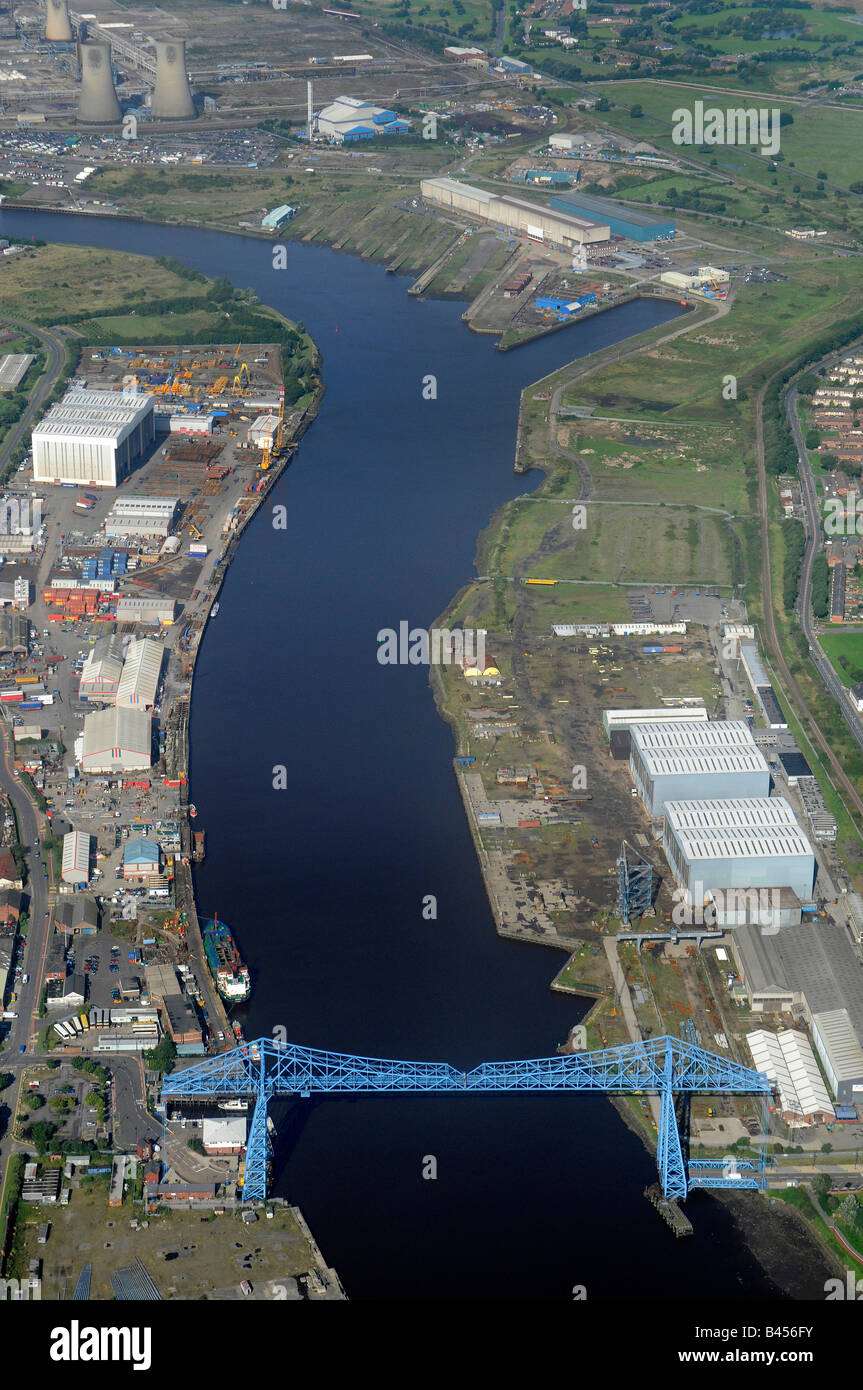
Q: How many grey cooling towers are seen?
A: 3